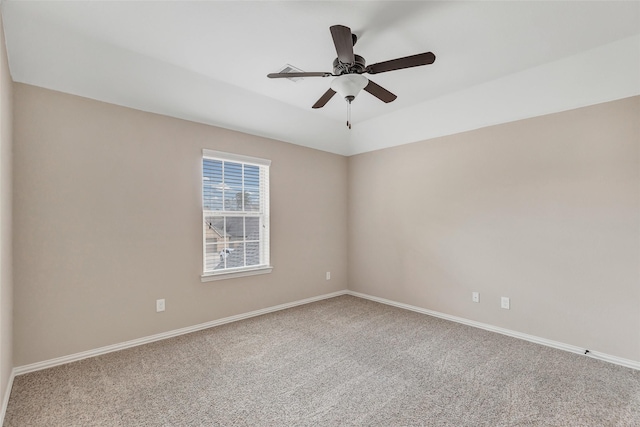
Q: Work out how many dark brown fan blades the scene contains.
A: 5